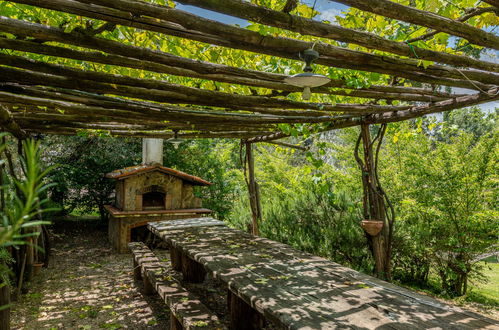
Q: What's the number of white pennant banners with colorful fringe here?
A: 0